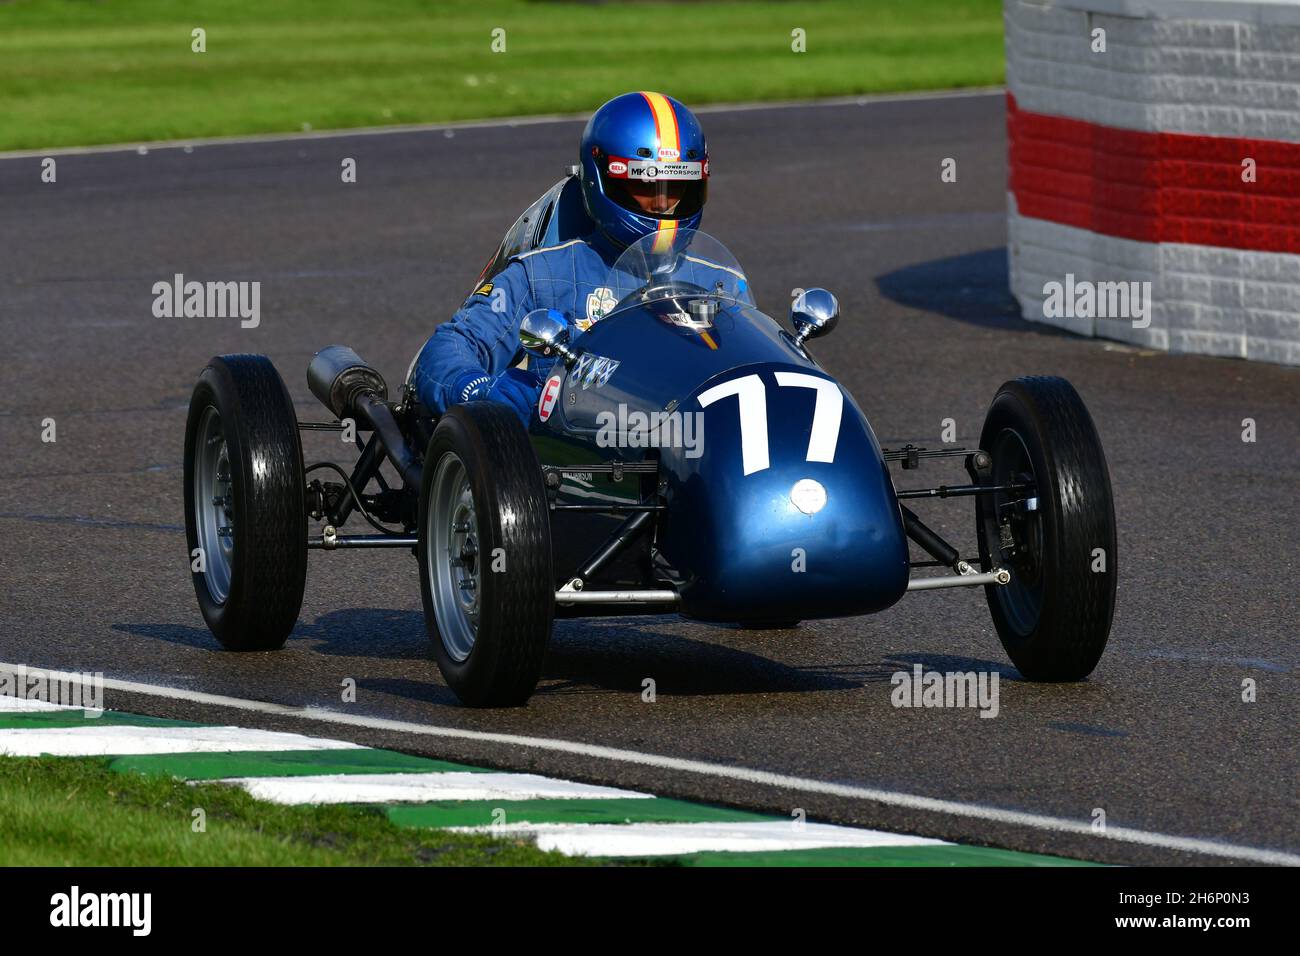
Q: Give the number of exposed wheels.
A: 3